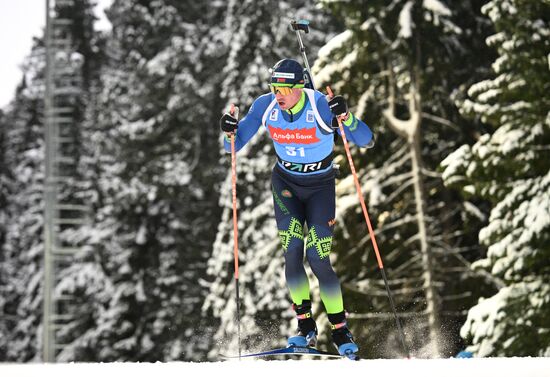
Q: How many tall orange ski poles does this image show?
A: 2